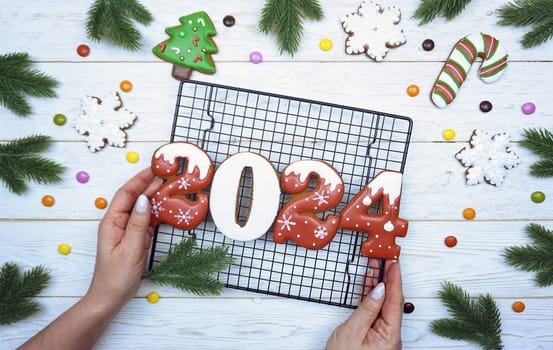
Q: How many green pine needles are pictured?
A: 11